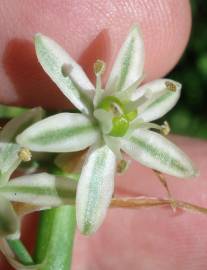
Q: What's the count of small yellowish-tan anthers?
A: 5